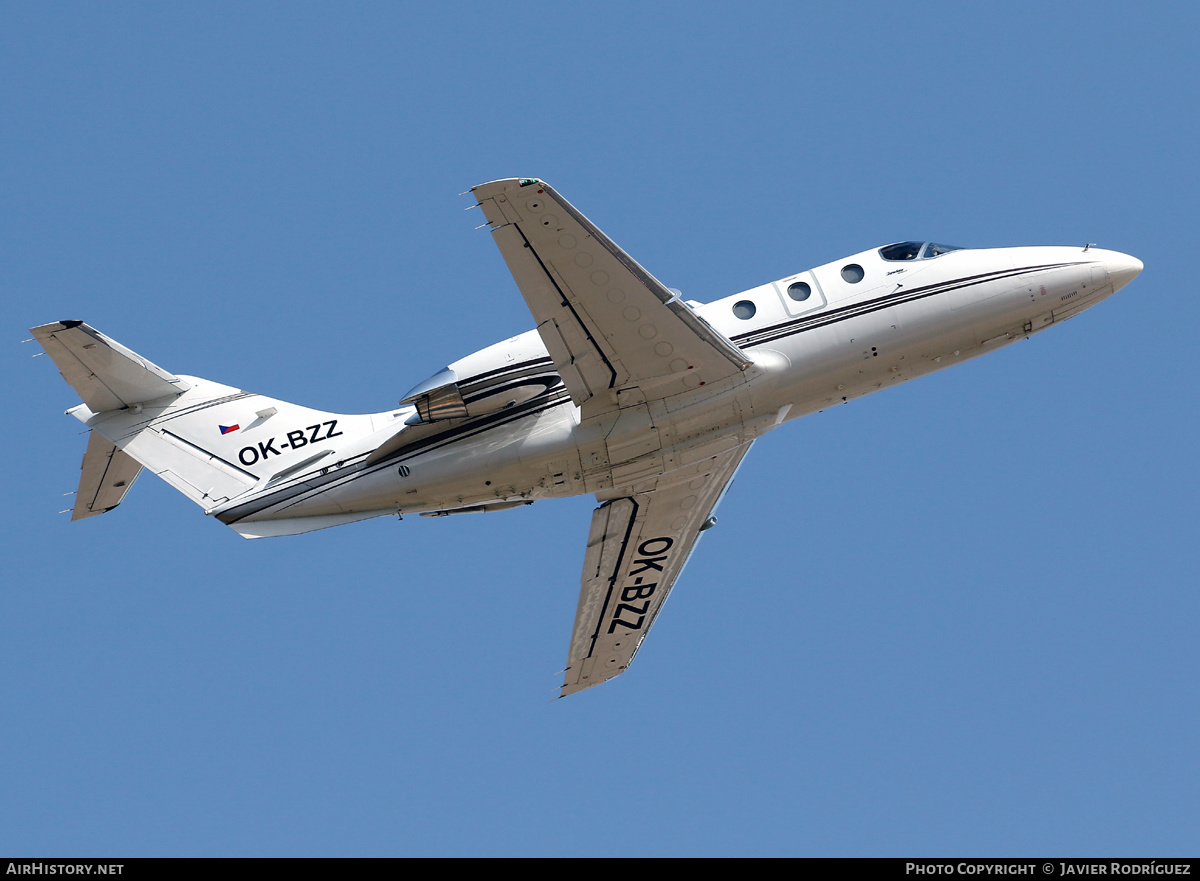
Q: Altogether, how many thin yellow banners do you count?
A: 0